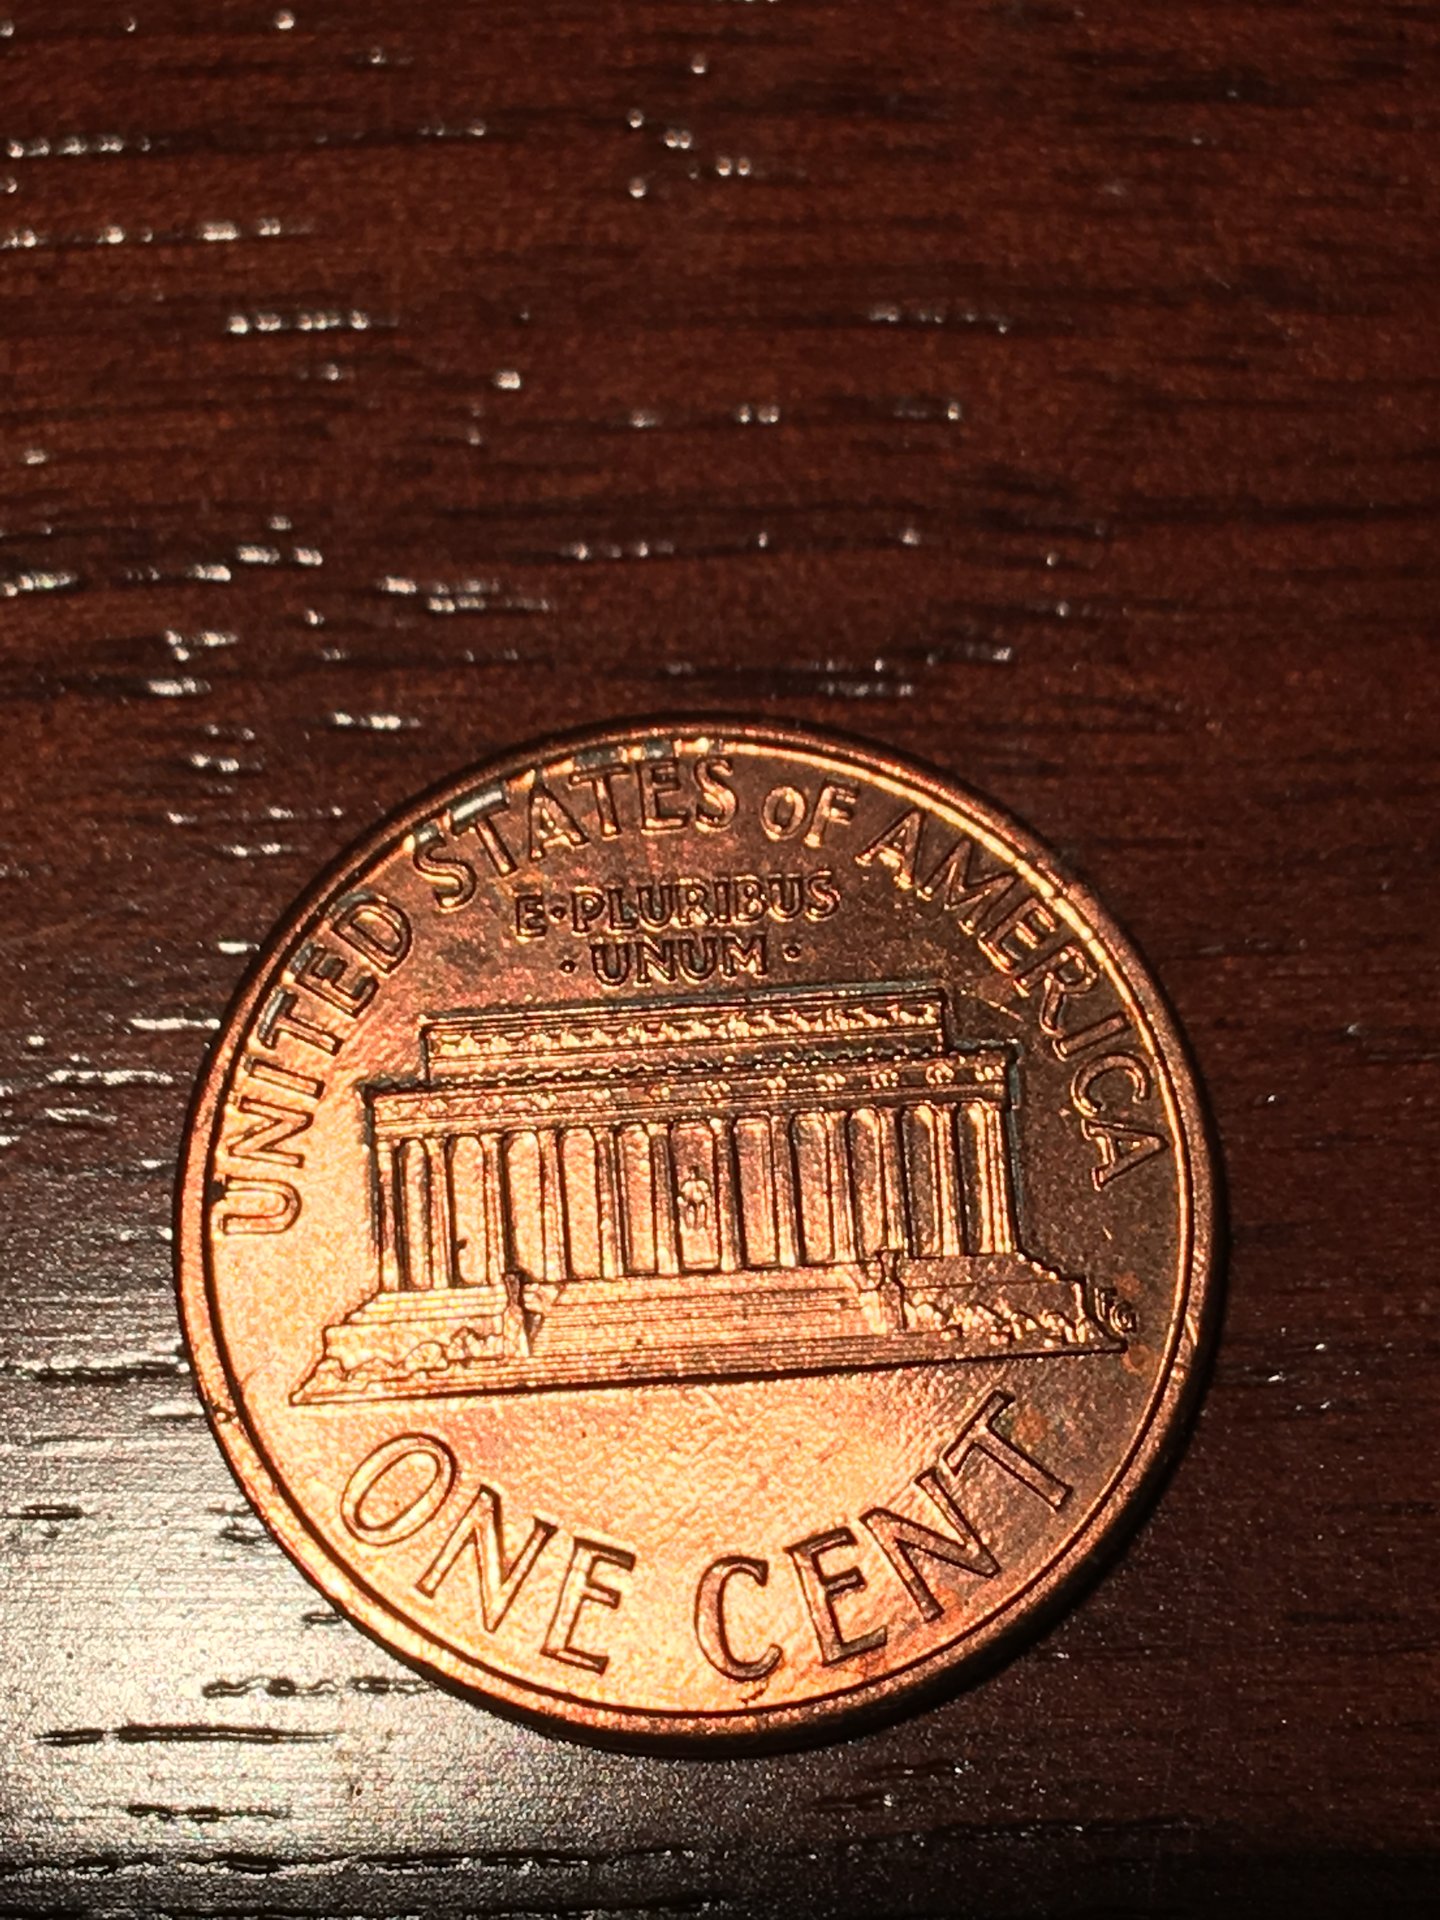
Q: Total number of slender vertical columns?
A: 12